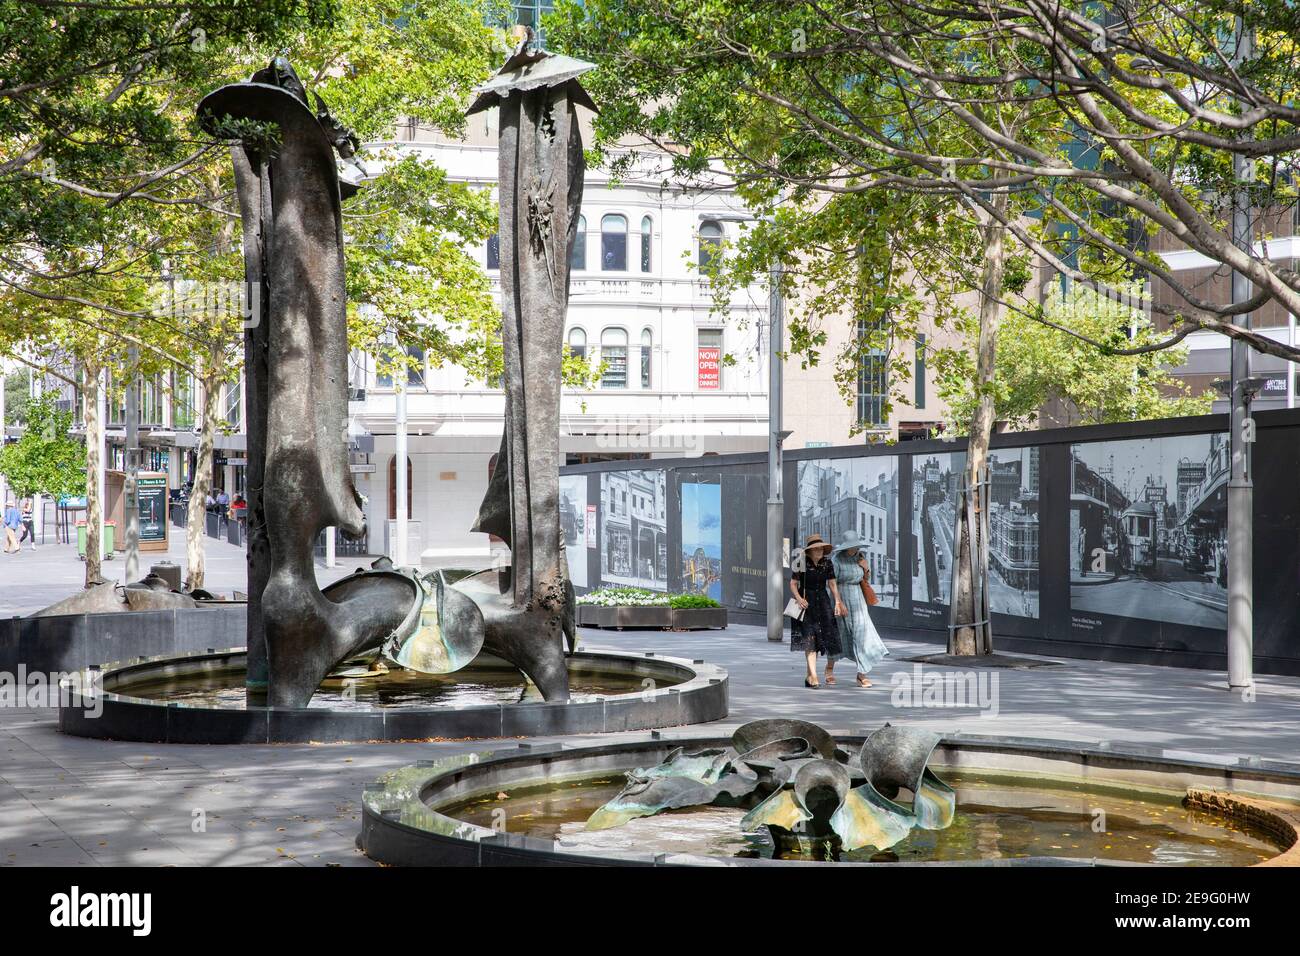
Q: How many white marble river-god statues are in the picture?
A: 0